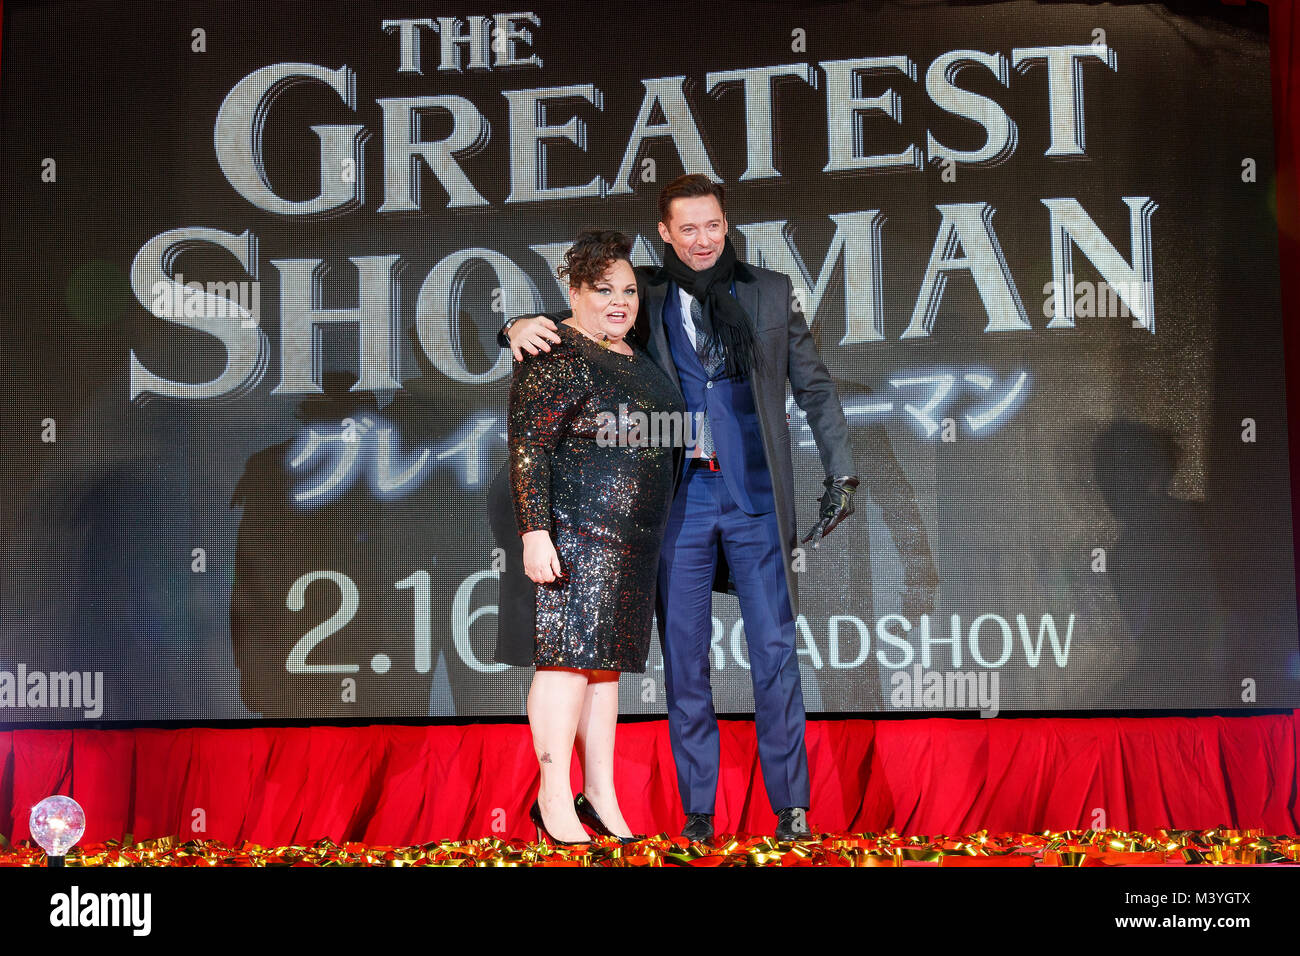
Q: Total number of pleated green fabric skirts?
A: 0